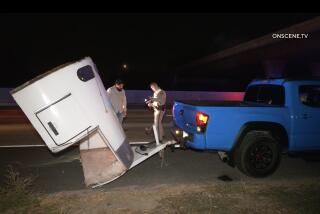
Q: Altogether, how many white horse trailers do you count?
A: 1